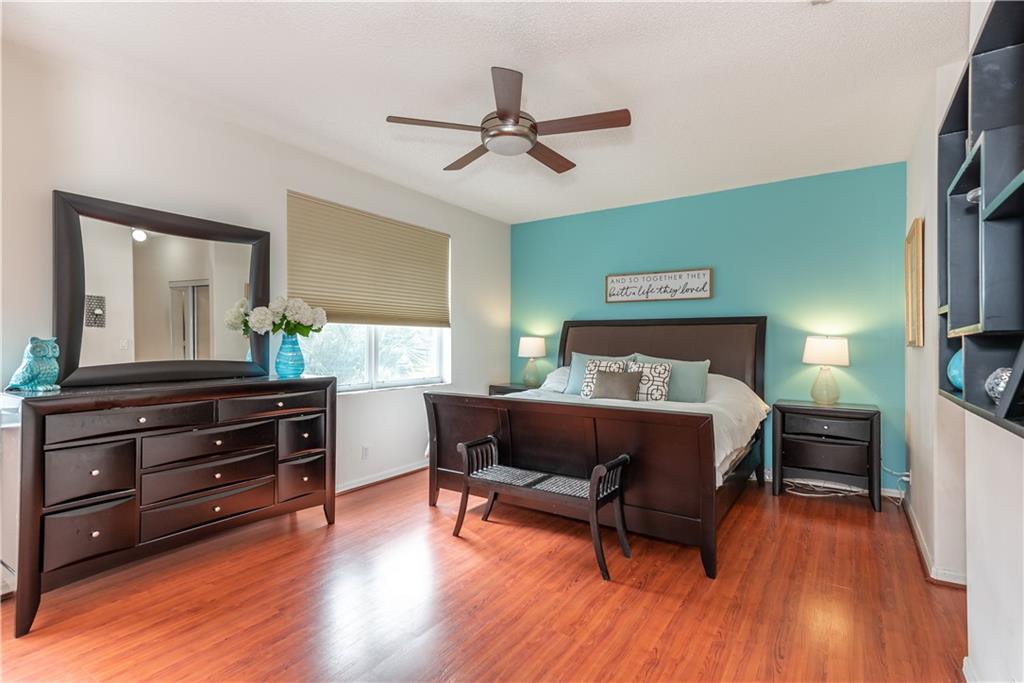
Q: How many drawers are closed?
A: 11